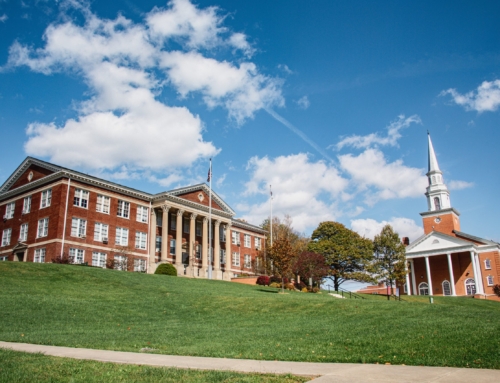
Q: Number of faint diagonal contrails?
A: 1